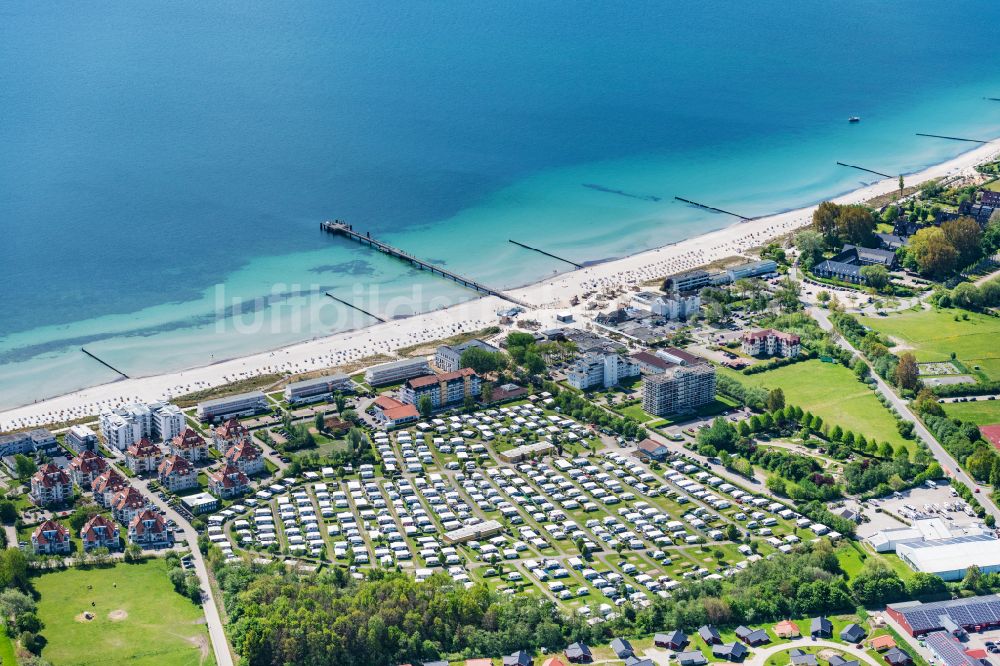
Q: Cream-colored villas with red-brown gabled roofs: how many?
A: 13